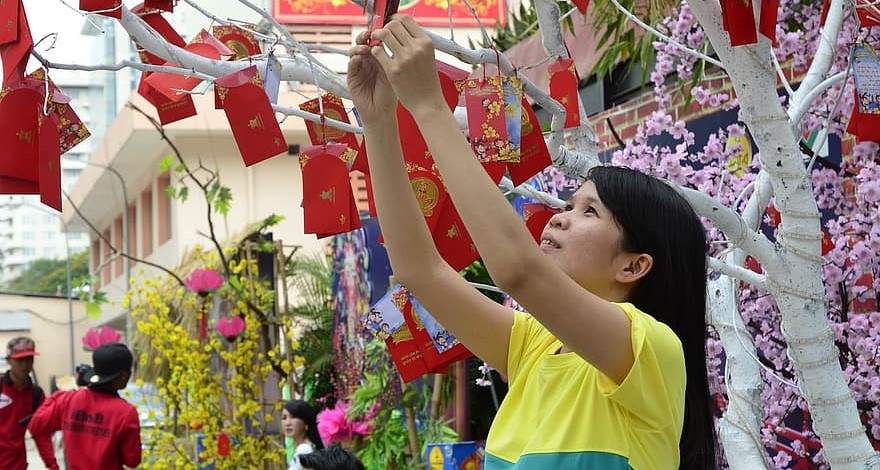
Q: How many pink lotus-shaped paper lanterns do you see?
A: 3